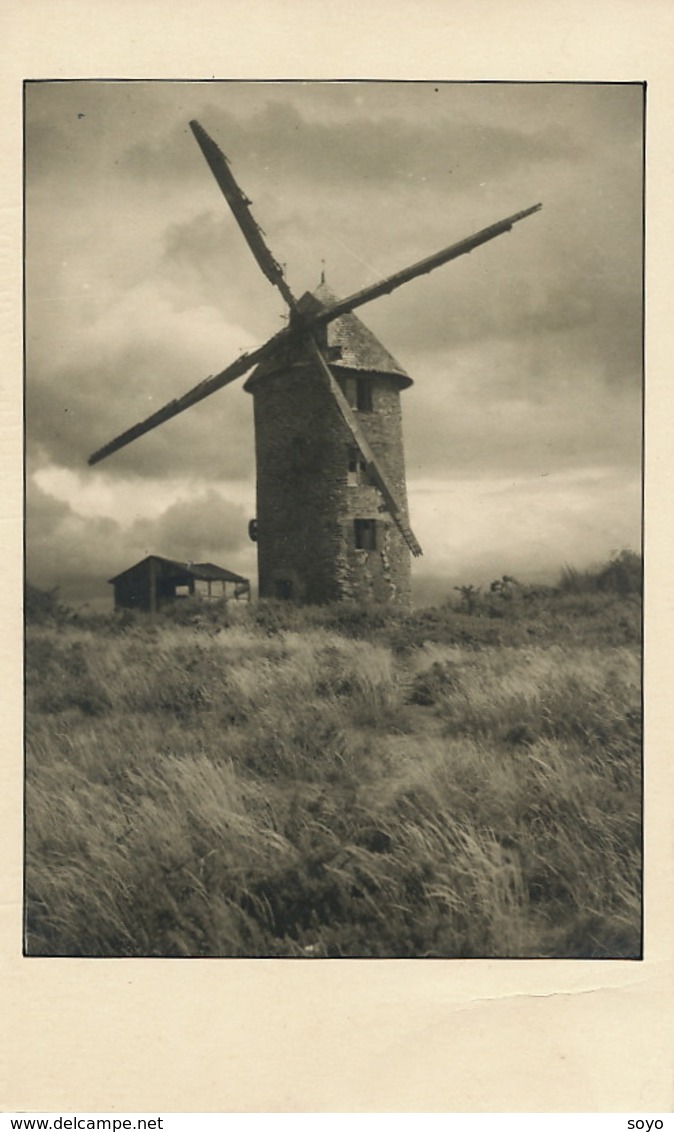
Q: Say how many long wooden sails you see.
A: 4